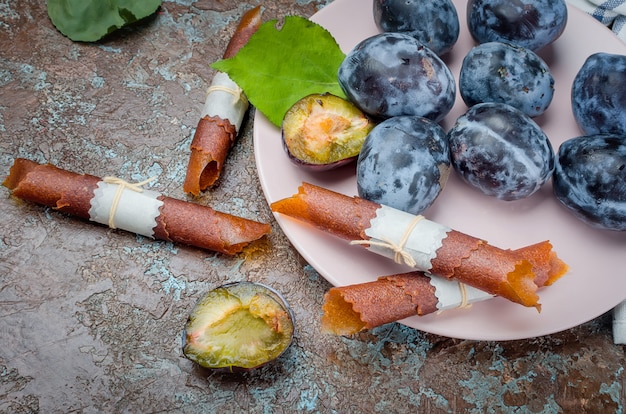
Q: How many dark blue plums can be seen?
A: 8